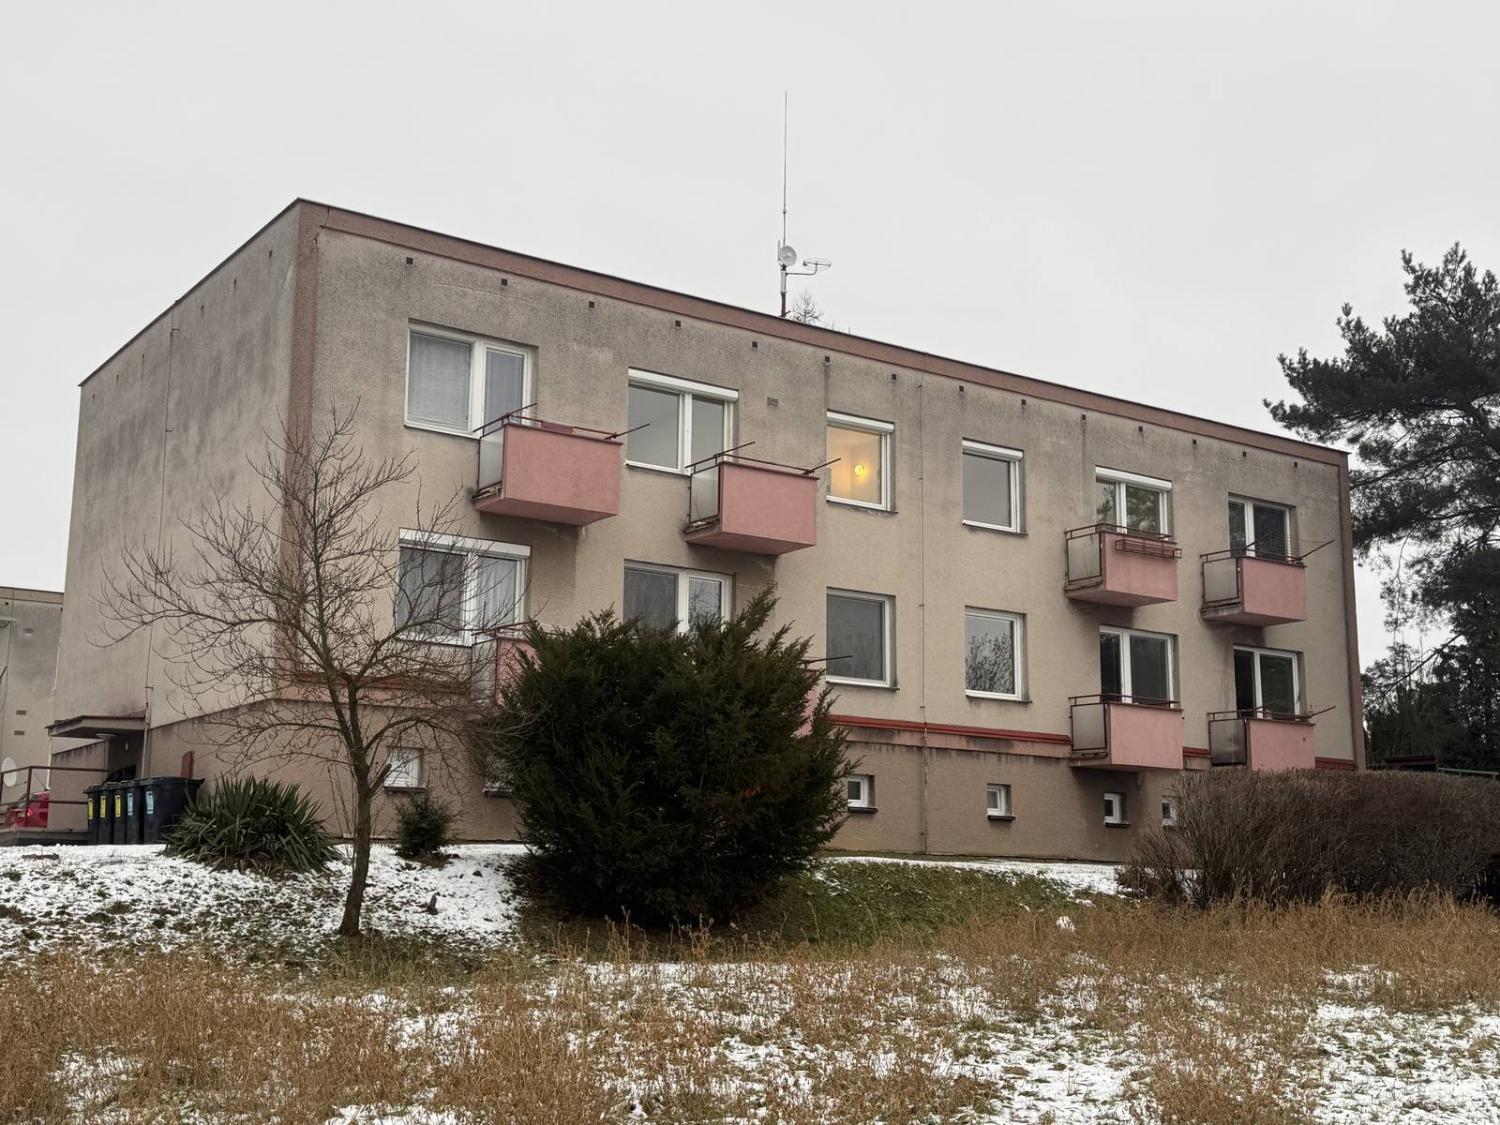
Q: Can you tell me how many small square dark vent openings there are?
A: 14